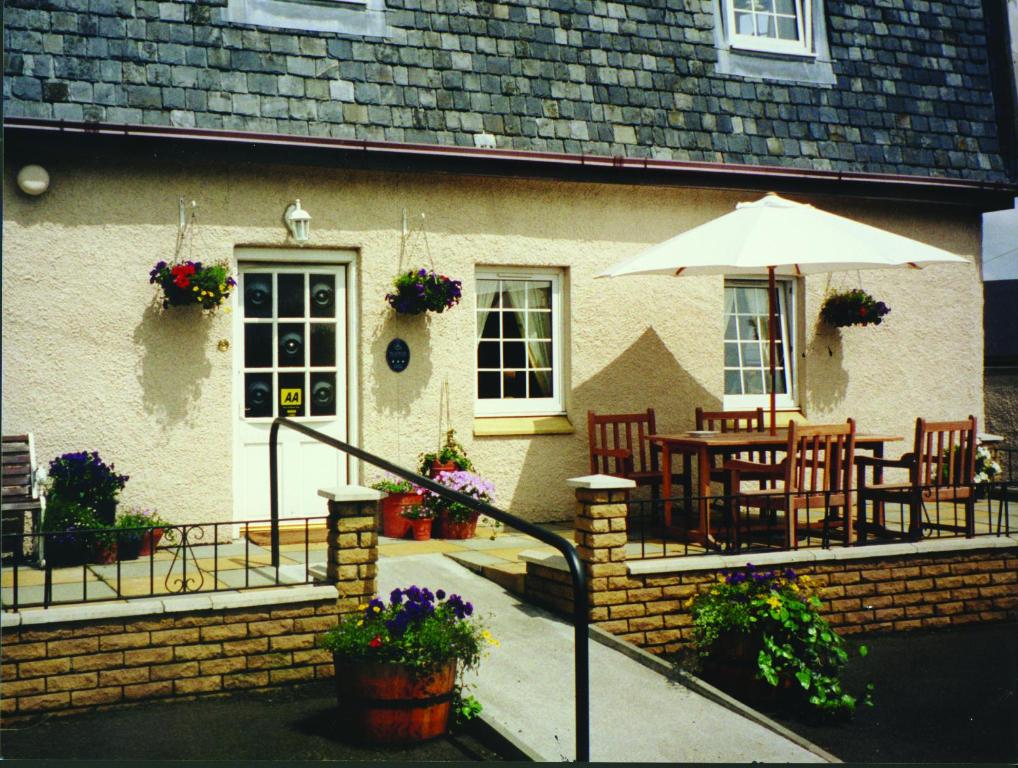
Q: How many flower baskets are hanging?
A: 3